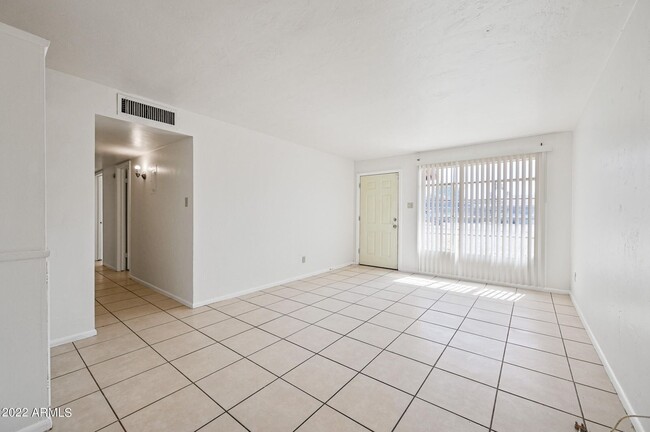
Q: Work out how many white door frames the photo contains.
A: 3